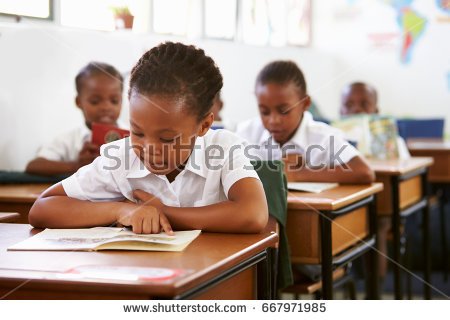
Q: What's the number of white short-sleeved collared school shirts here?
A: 3